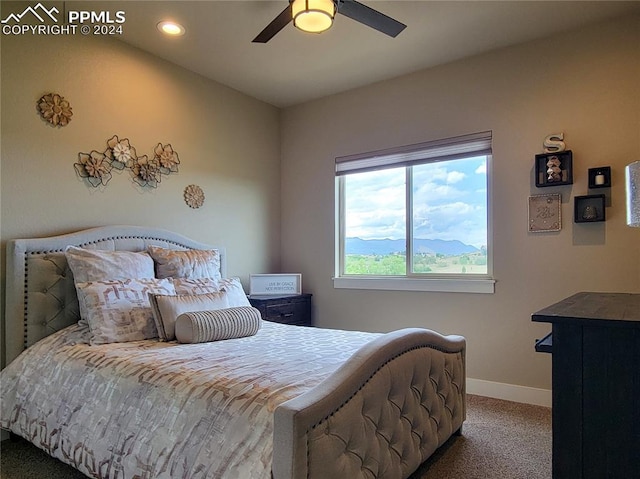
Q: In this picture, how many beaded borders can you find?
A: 2